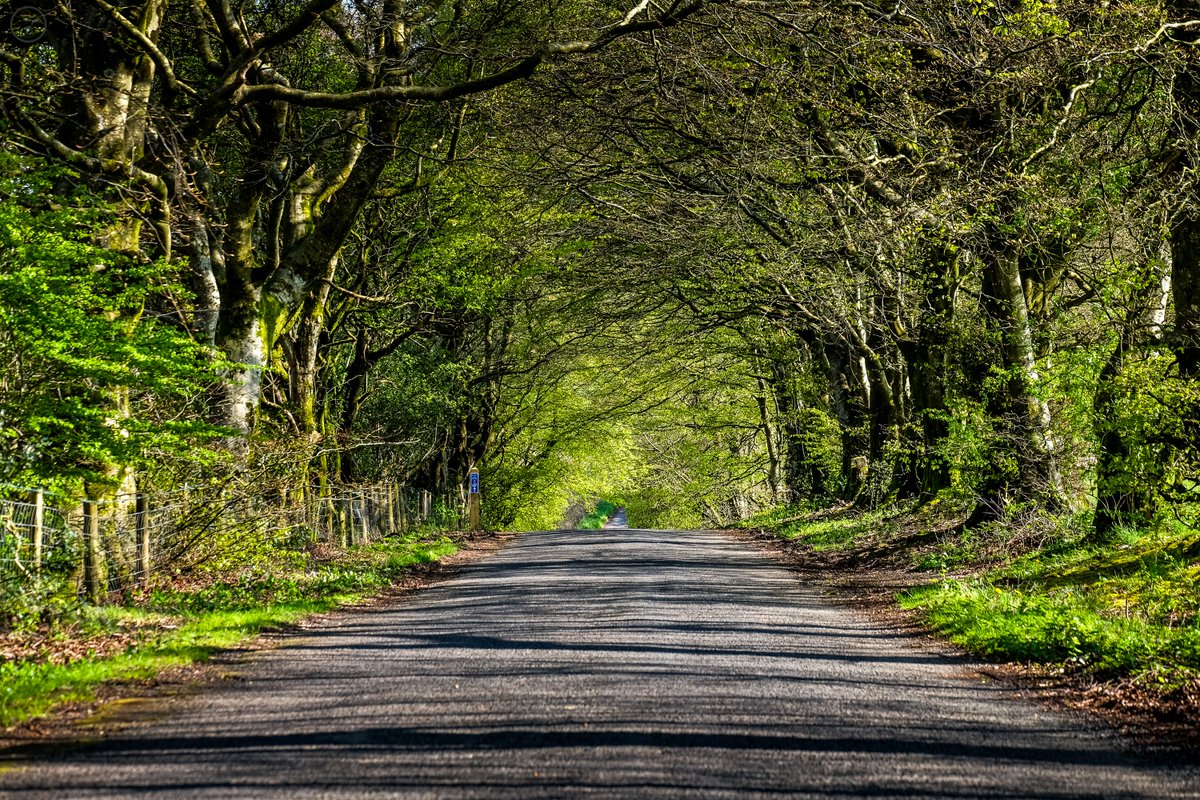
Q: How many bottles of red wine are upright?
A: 0